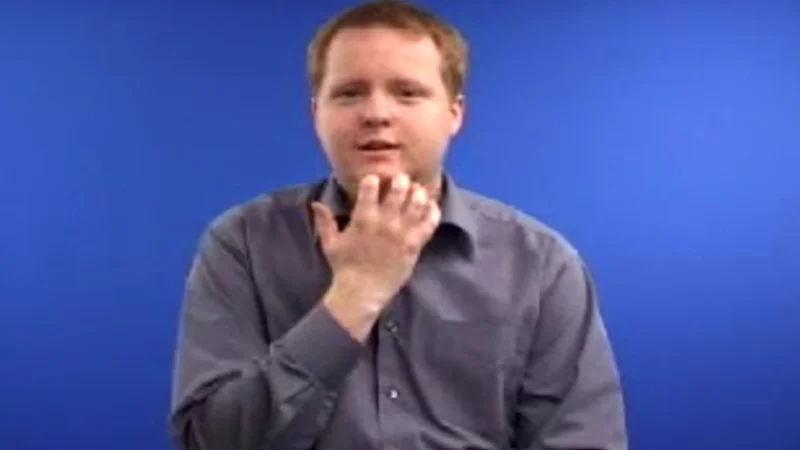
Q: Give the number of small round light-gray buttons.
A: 2